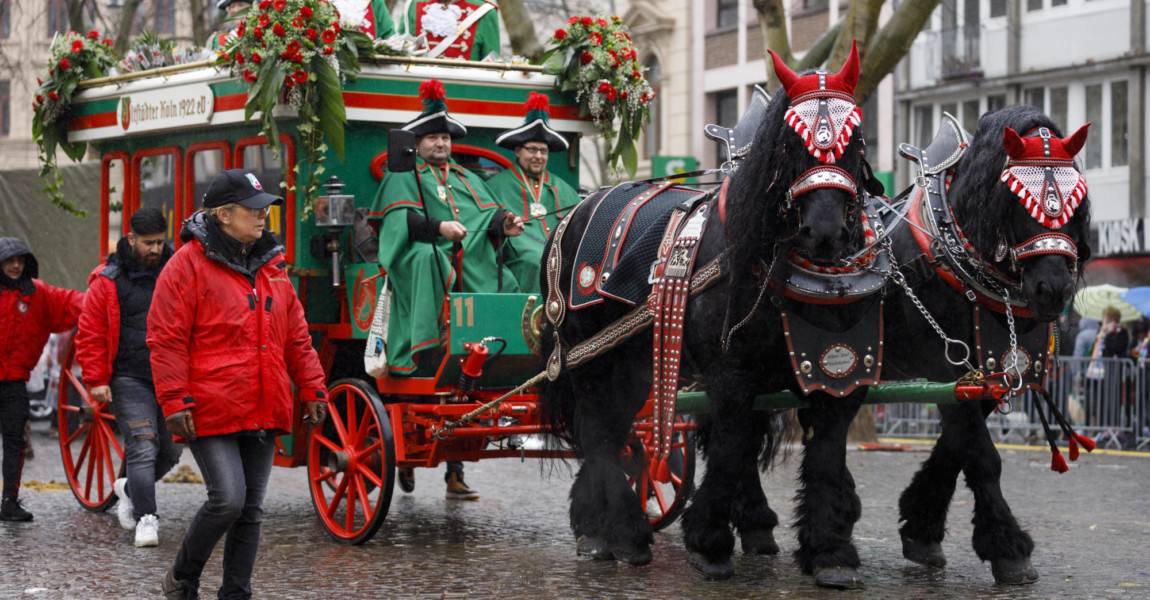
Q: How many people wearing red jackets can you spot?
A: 3